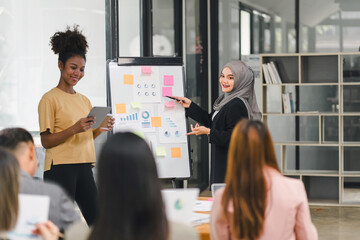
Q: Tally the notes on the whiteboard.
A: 11